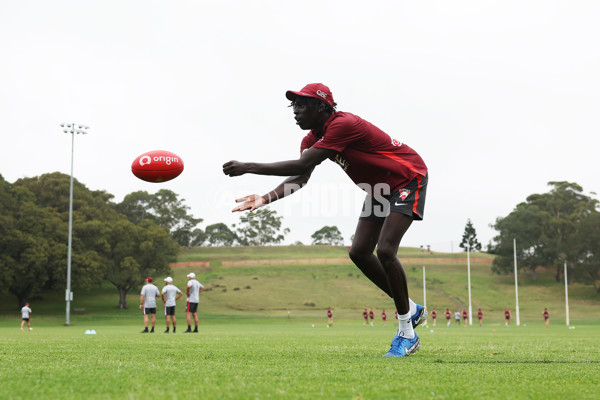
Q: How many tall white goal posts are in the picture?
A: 4